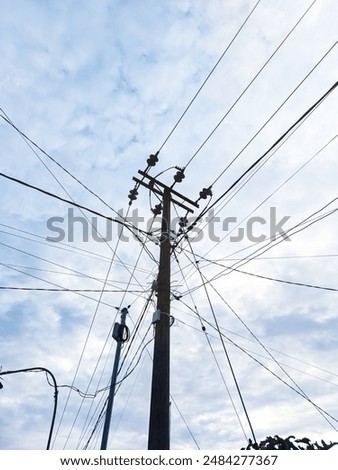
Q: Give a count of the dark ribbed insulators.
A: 6